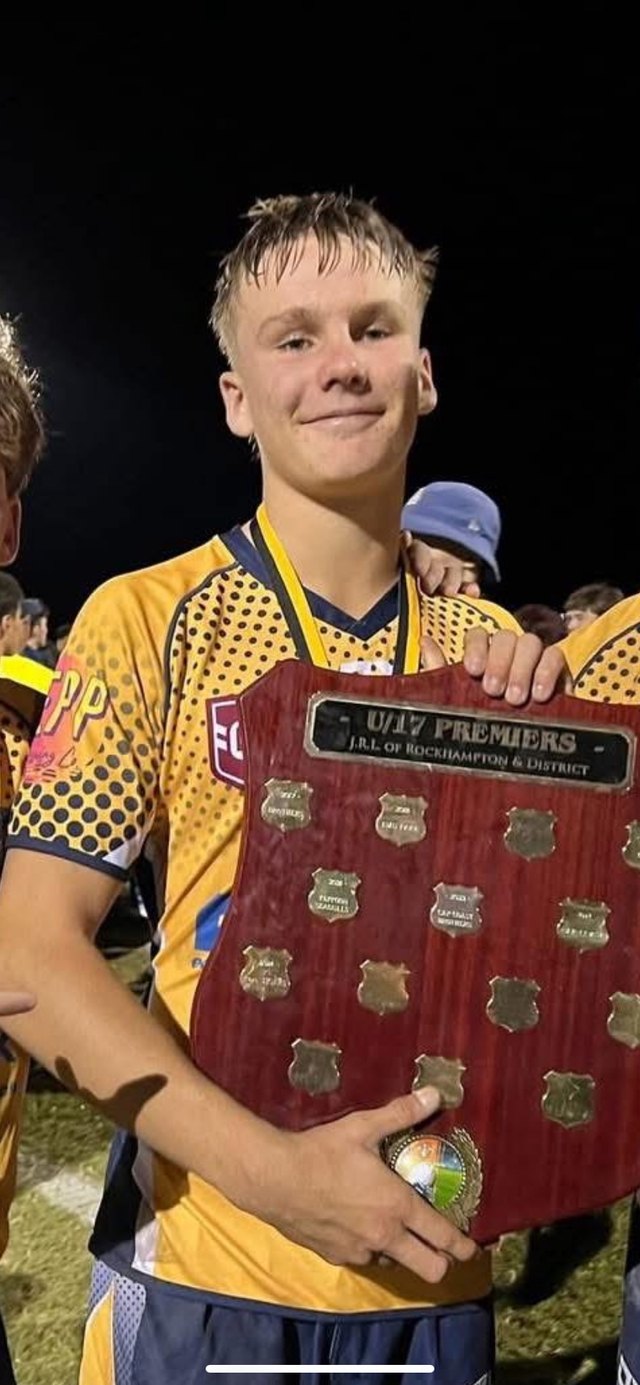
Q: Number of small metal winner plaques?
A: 14